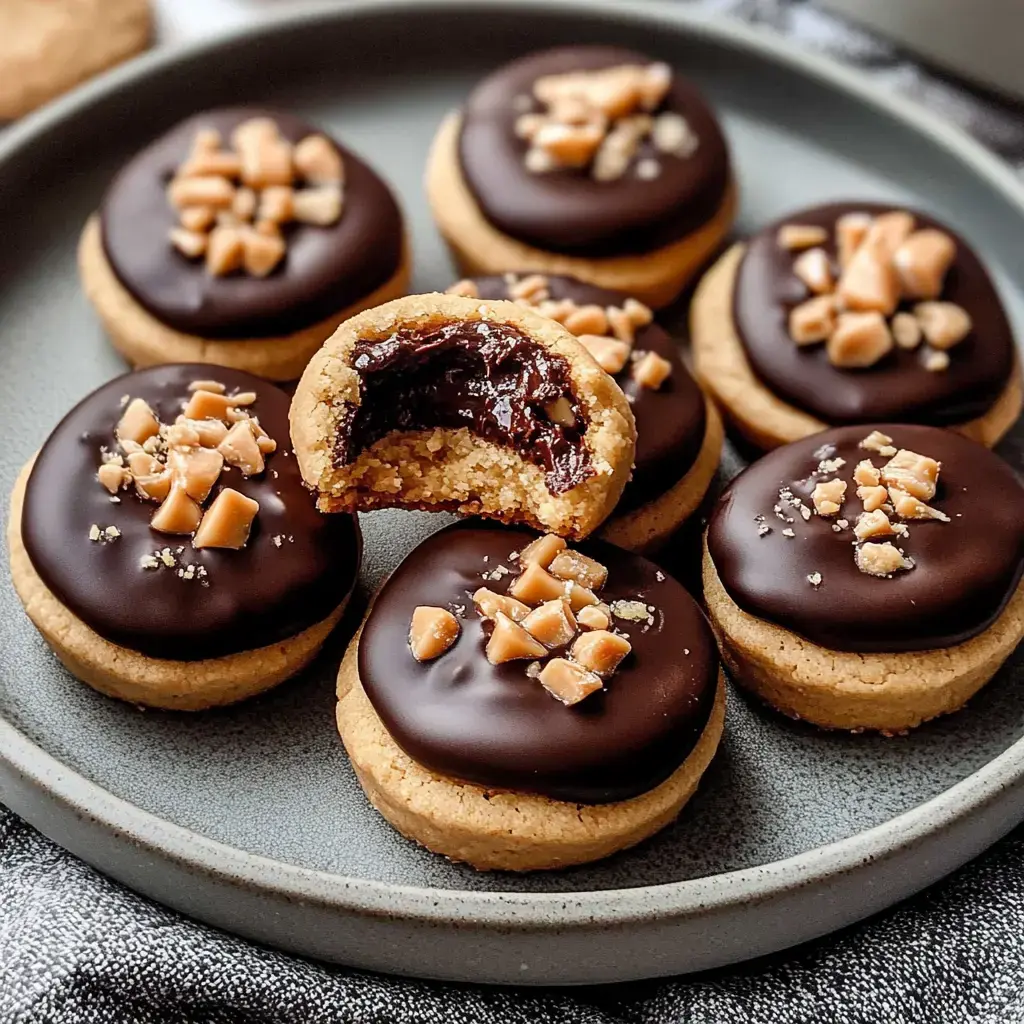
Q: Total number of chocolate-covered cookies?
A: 7